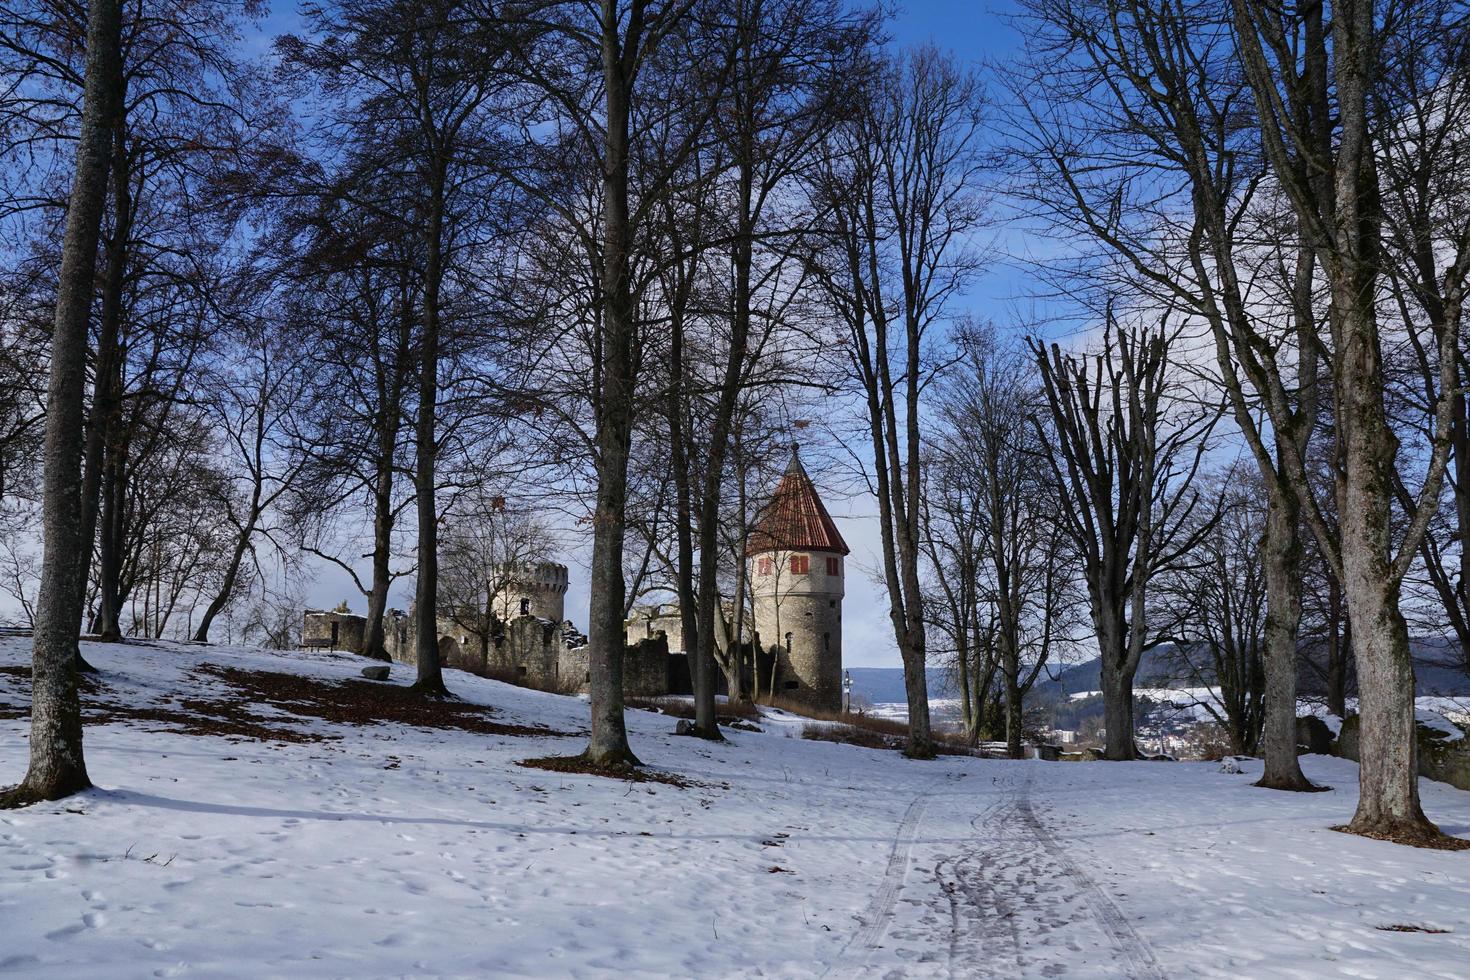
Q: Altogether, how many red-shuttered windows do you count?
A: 3